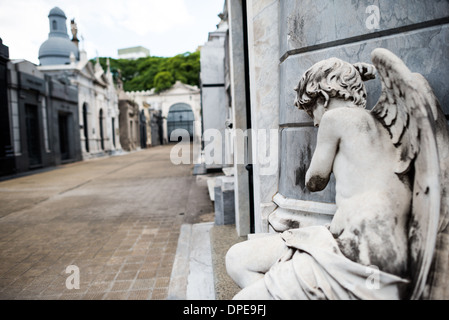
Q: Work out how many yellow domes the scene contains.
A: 0